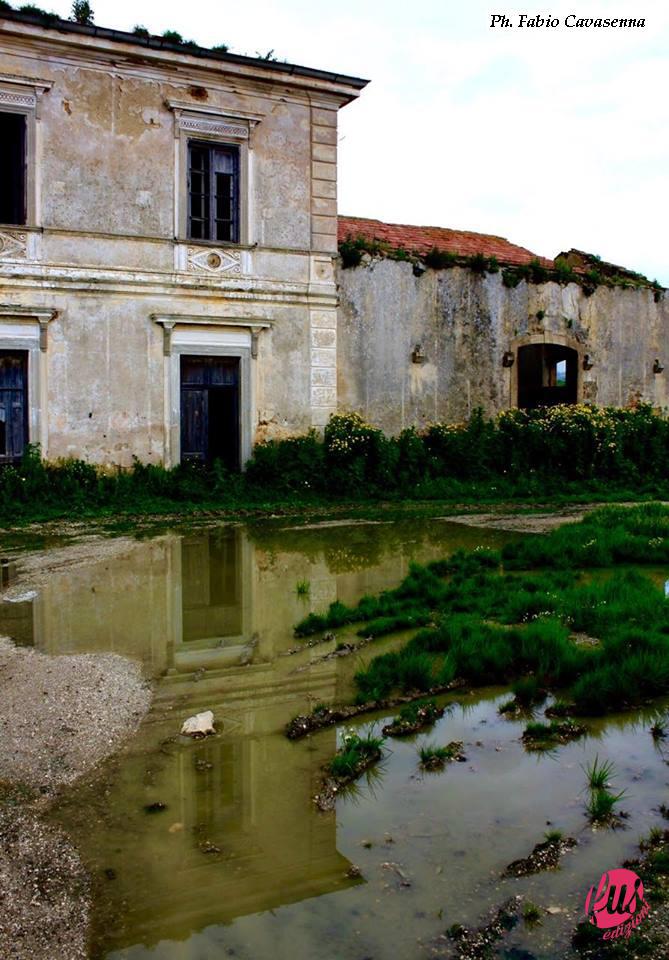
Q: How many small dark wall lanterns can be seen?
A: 4